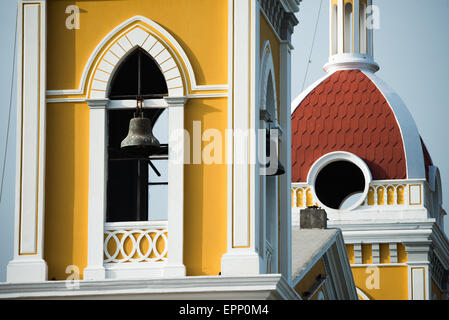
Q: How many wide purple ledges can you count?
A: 0